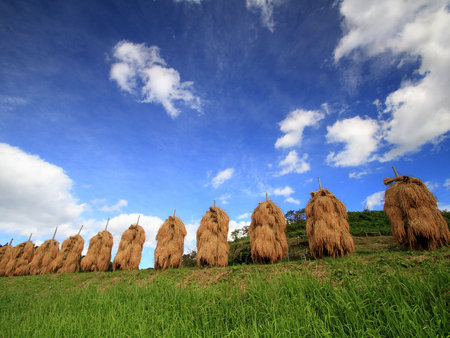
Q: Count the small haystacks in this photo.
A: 11